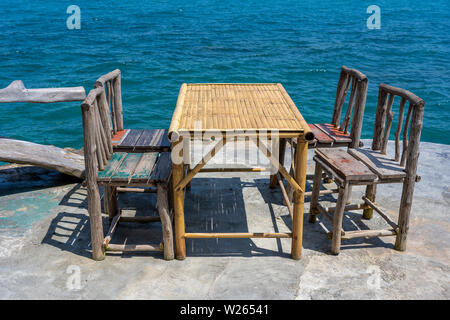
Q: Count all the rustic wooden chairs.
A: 4